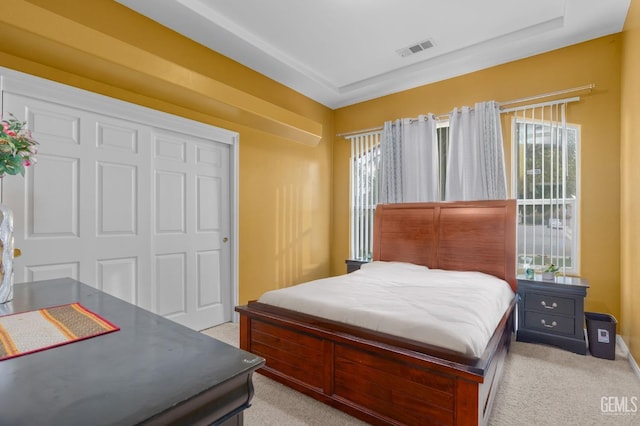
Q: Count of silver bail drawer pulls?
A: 2